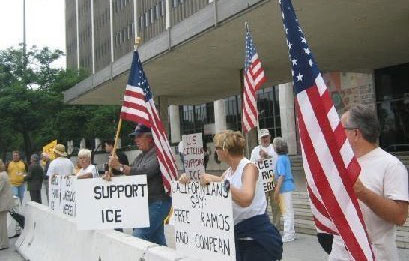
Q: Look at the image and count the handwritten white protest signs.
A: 6